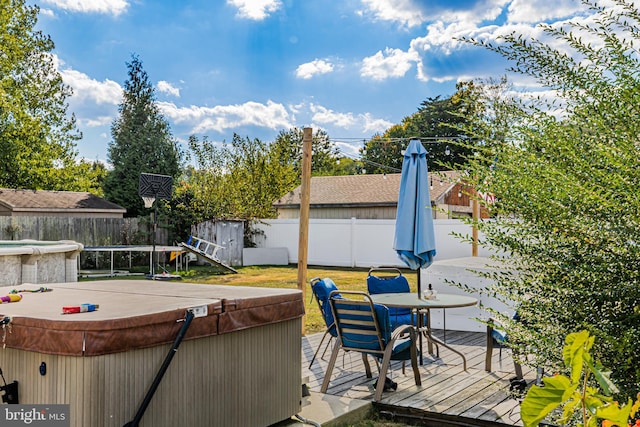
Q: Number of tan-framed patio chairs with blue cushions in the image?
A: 4